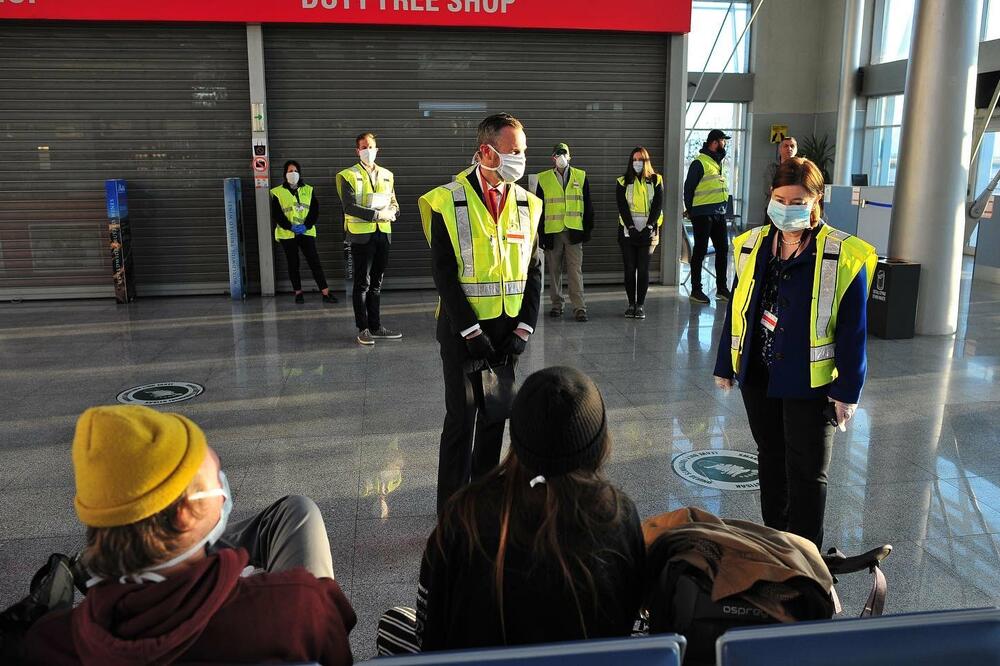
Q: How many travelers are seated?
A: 2